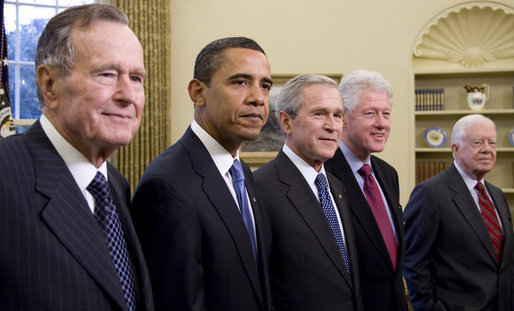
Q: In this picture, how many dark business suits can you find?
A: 5